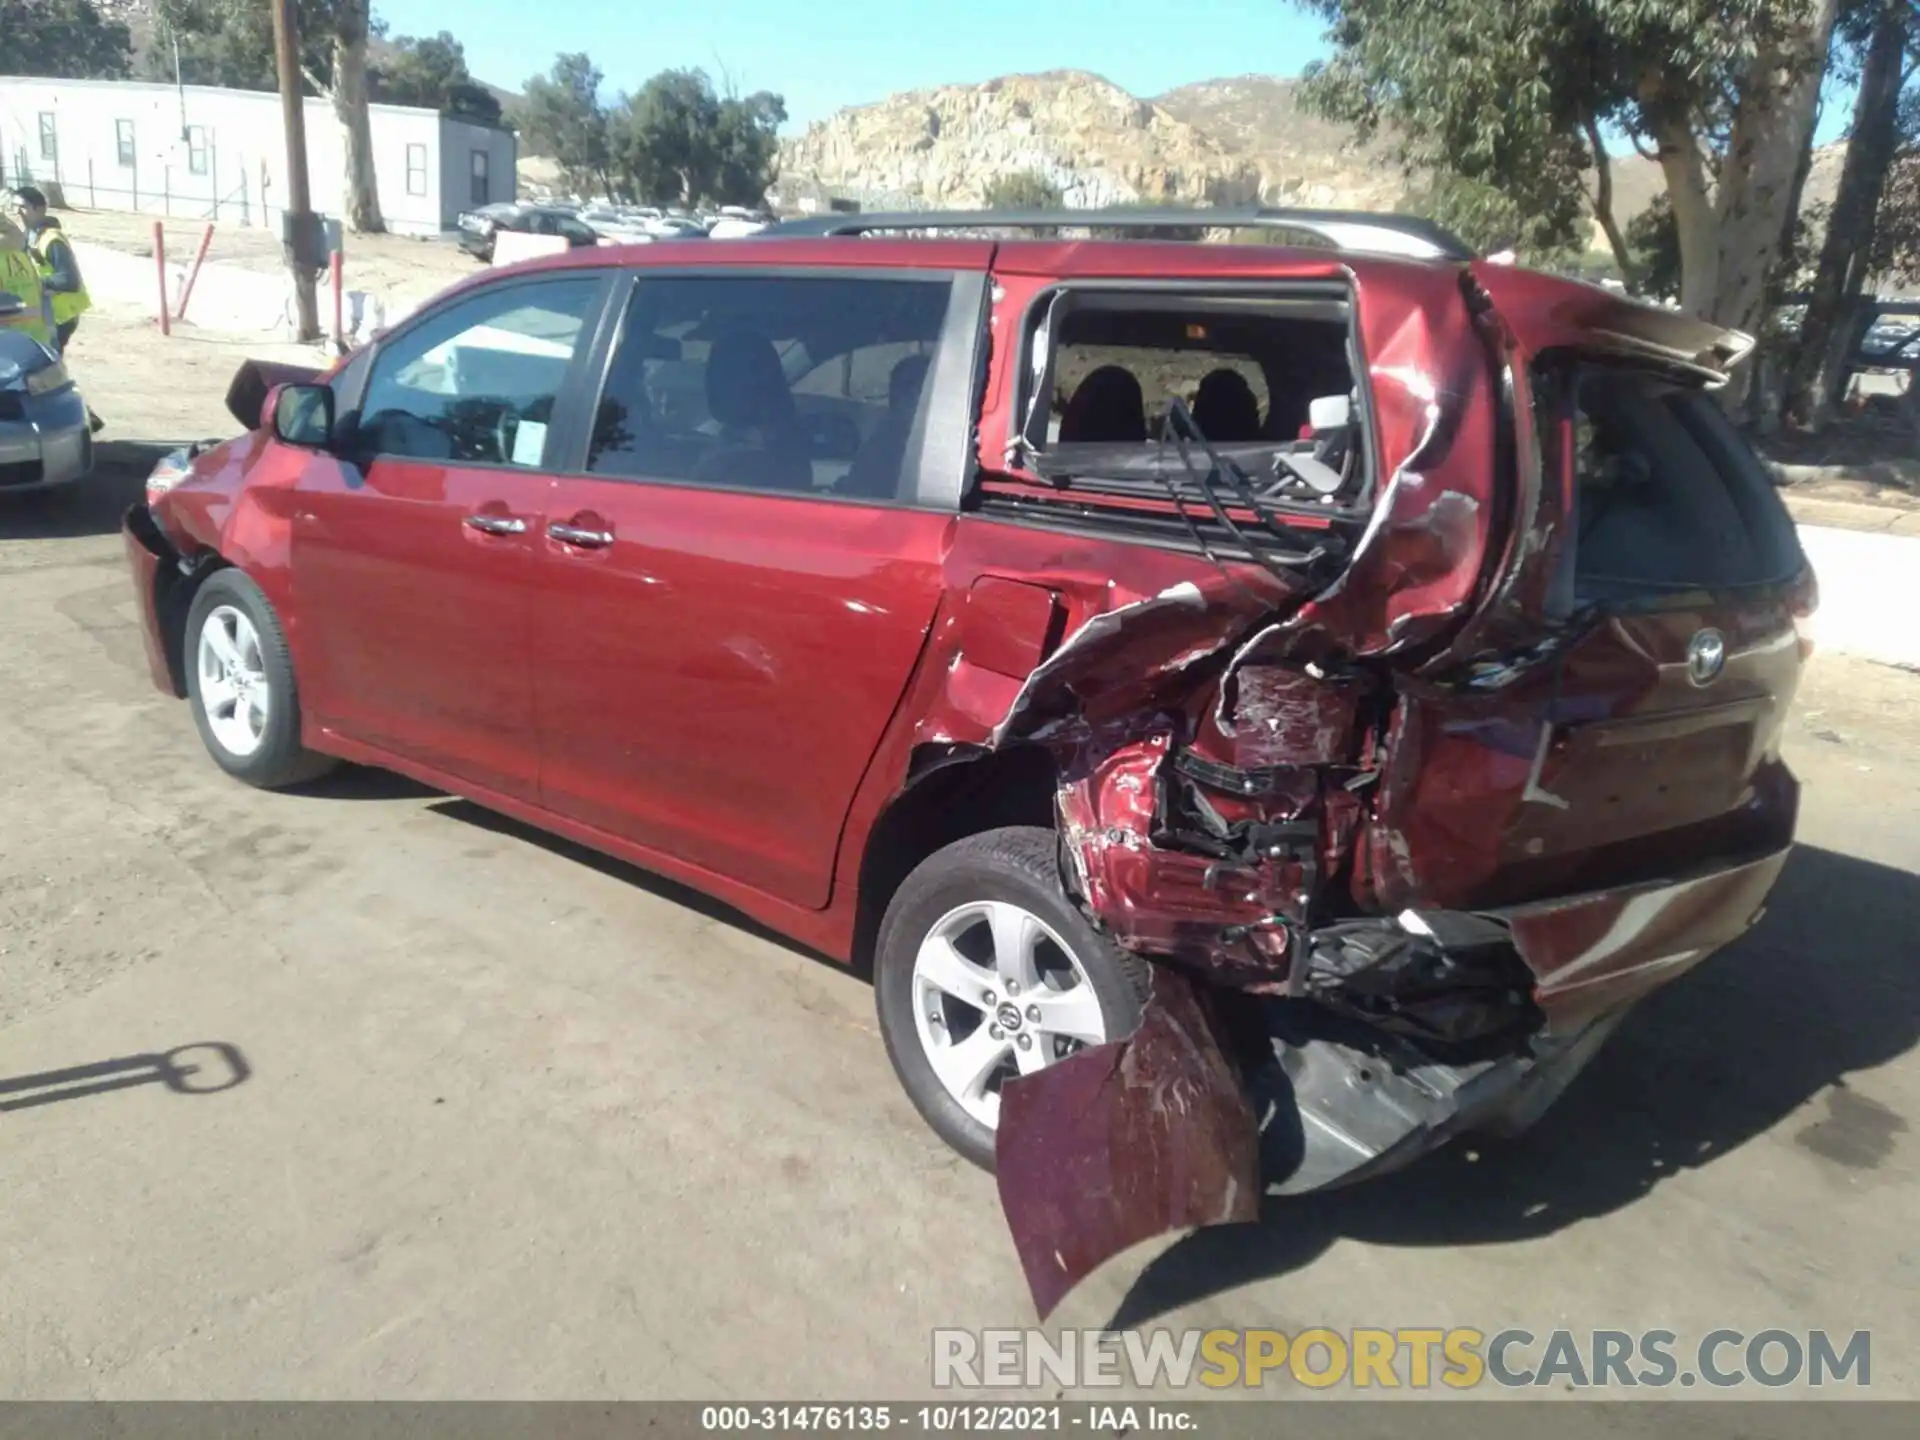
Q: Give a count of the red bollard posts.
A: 3